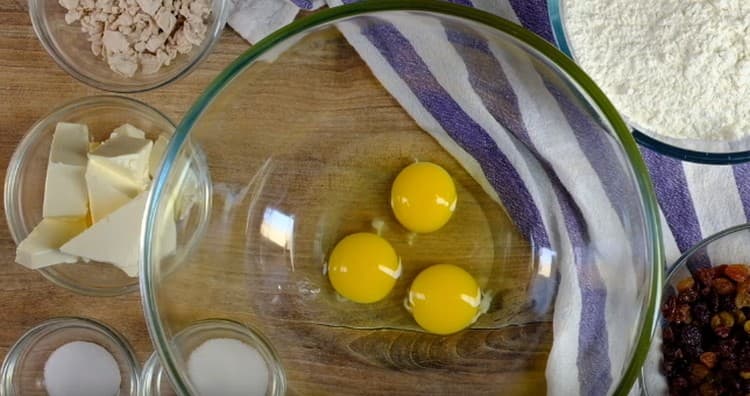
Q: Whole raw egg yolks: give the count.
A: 3